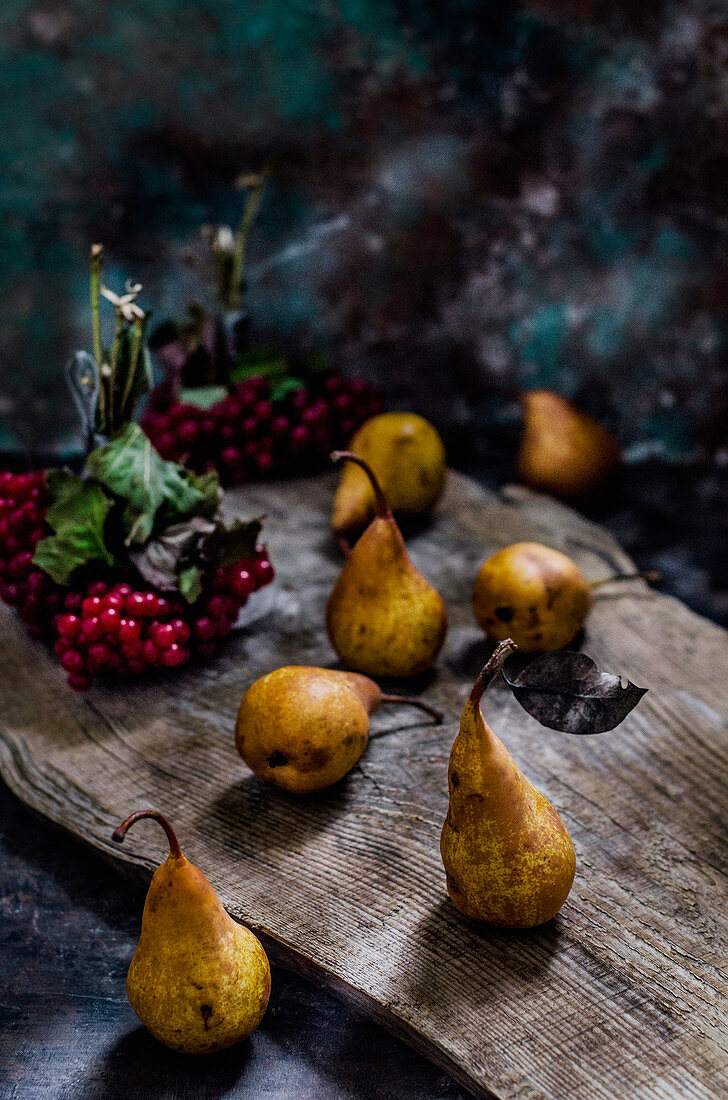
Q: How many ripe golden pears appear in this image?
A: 7